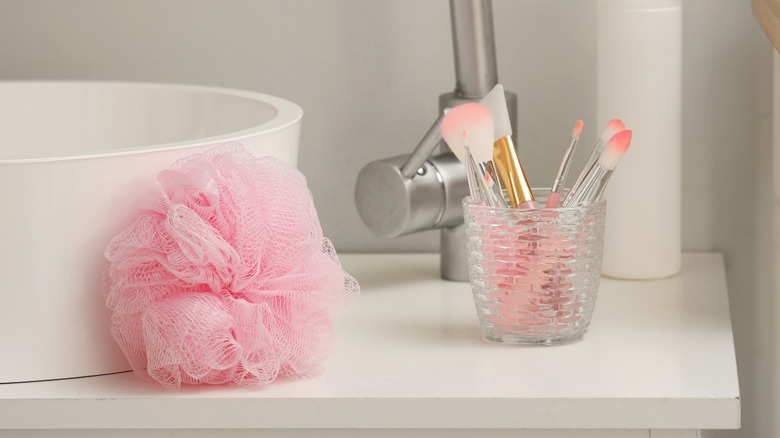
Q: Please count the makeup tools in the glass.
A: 7